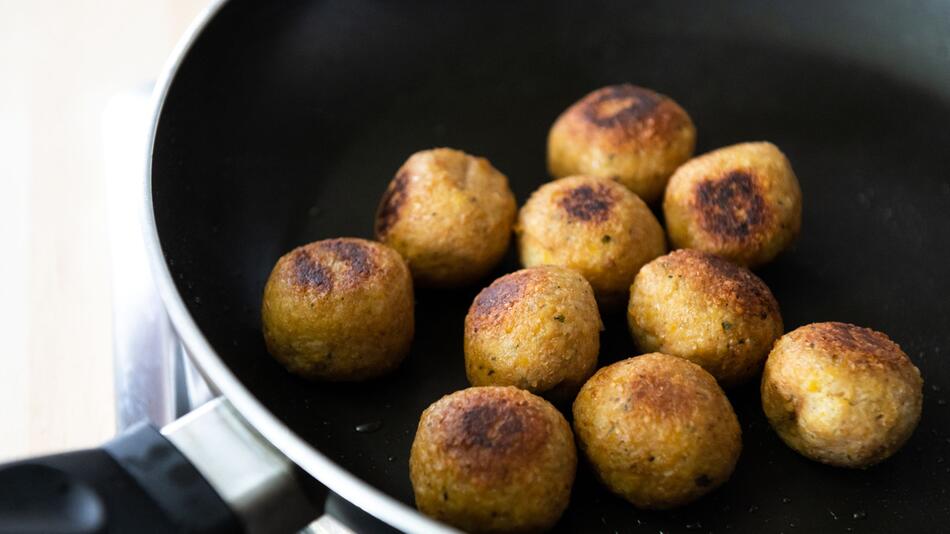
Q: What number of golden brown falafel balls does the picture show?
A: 10